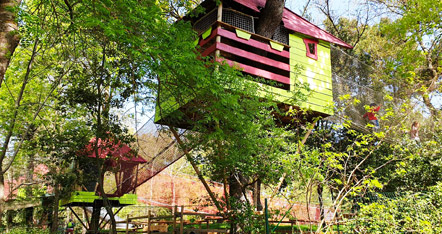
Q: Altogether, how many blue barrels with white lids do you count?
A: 0